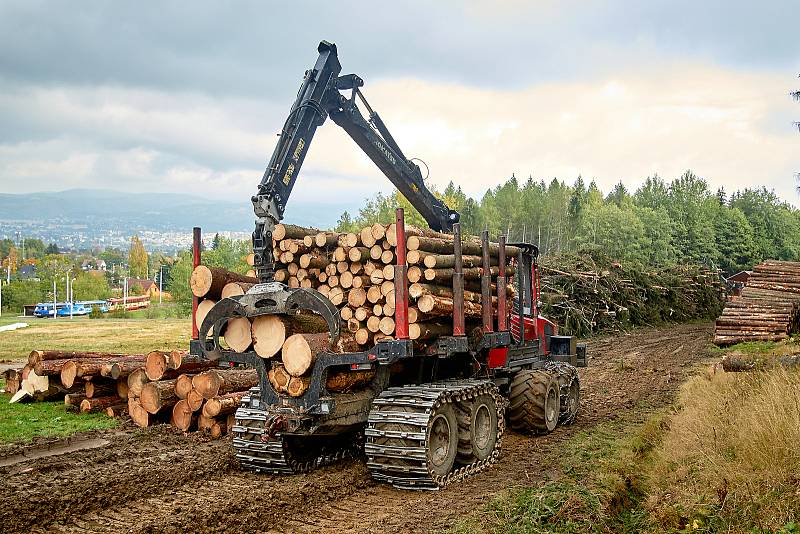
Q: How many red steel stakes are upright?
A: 5